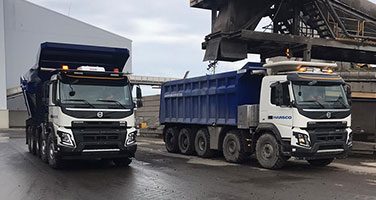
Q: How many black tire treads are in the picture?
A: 12